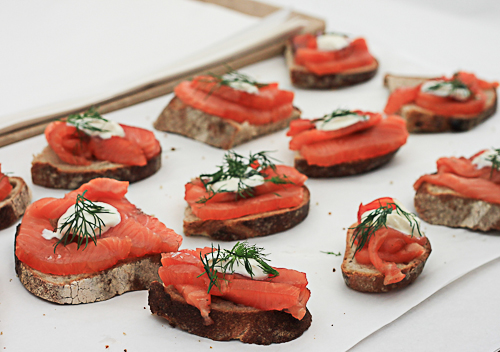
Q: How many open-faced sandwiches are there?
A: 11